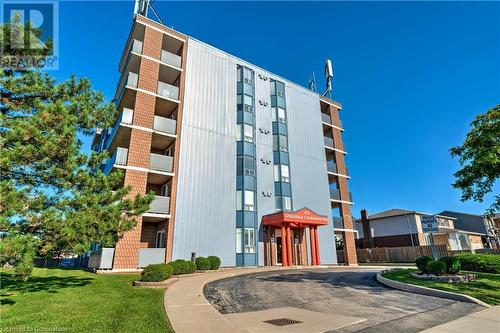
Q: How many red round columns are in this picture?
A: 4